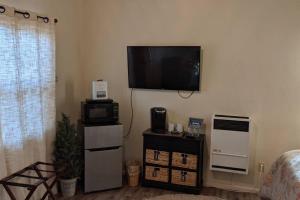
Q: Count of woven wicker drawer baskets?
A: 4